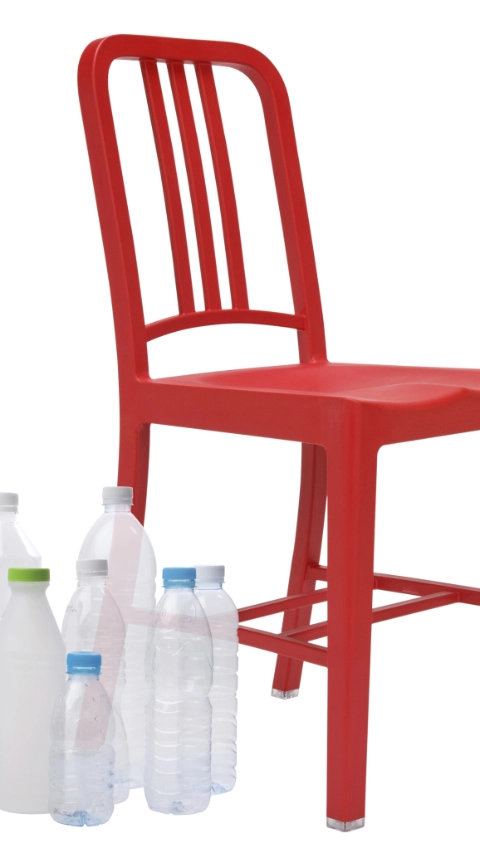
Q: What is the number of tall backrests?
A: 1